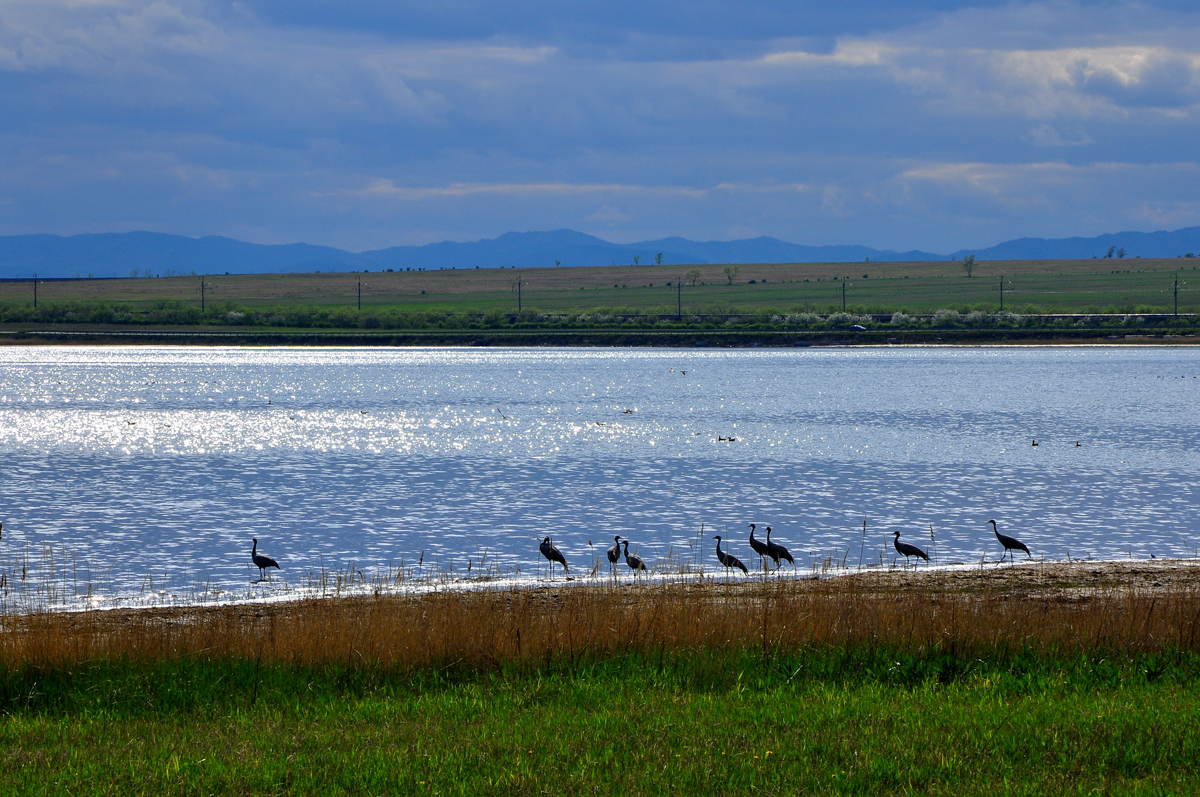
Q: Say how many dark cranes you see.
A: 9